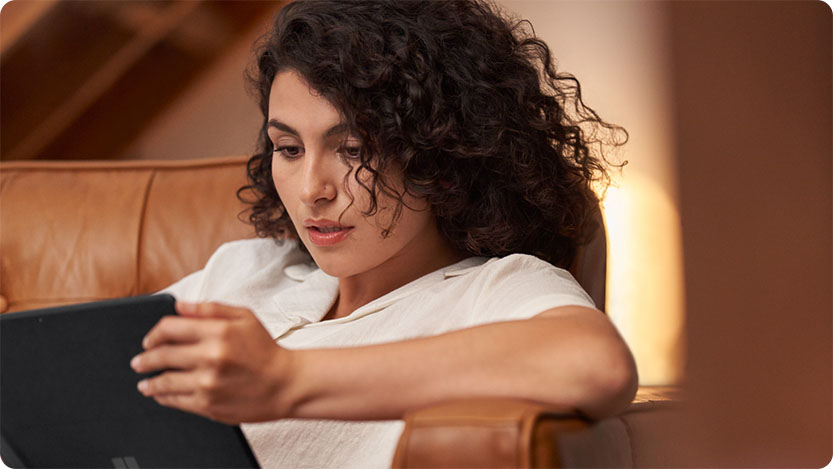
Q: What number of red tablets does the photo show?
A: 0